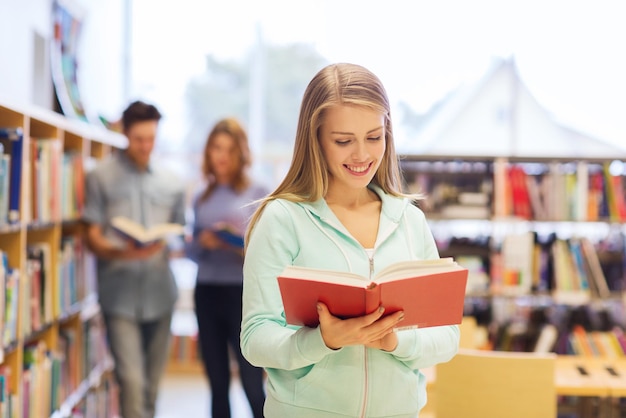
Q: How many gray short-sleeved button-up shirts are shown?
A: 1